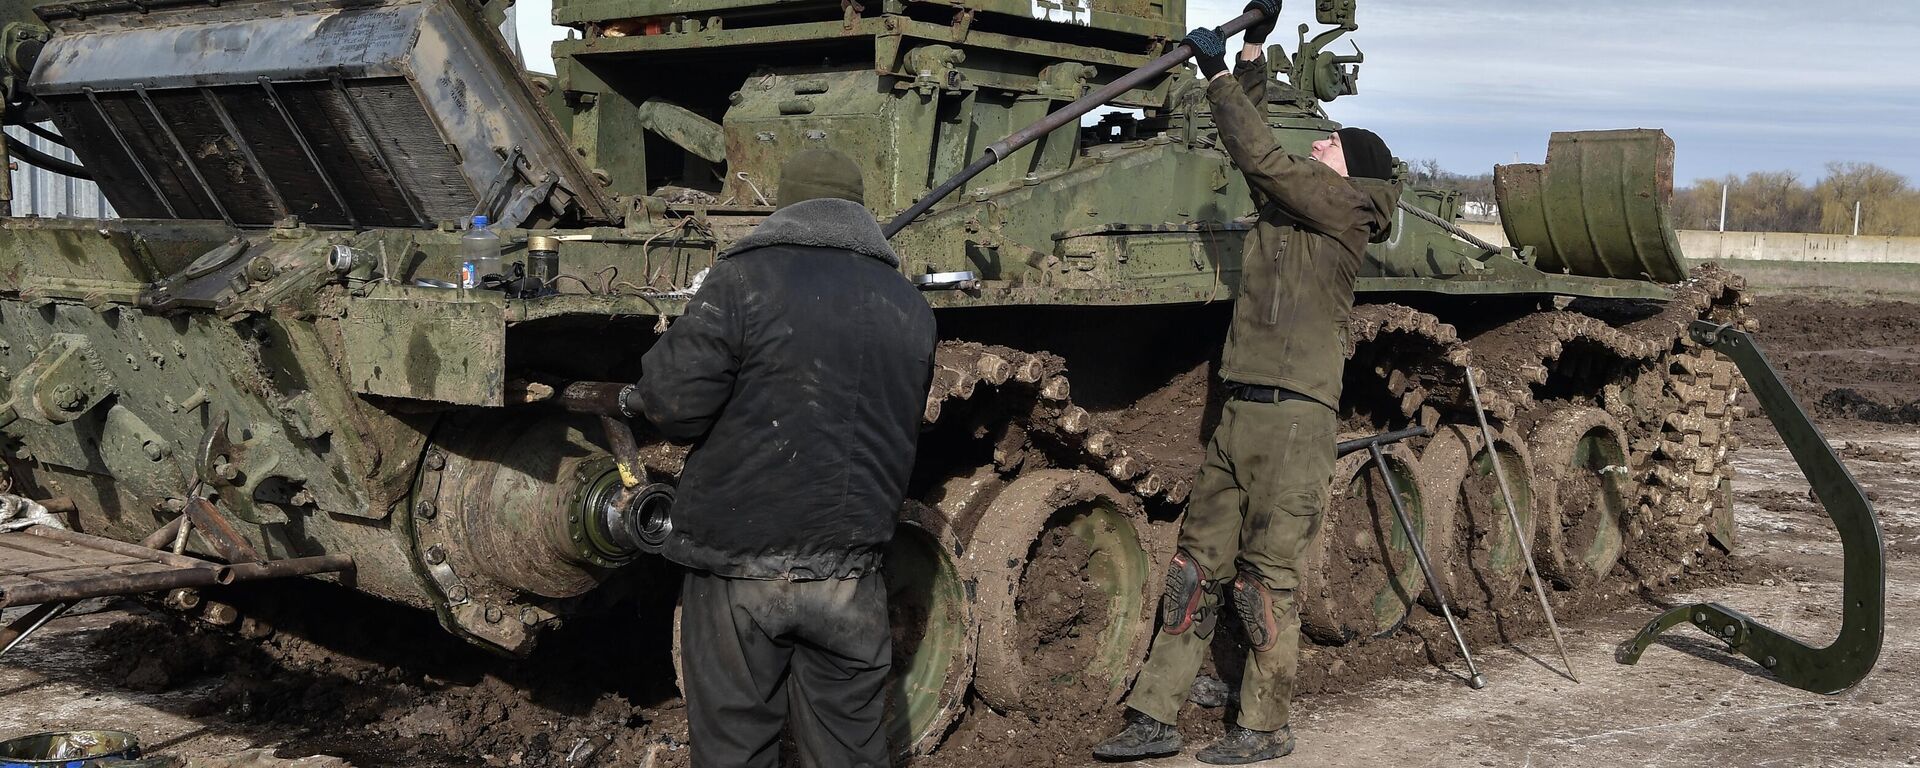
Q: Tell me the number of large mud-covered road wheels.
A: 5